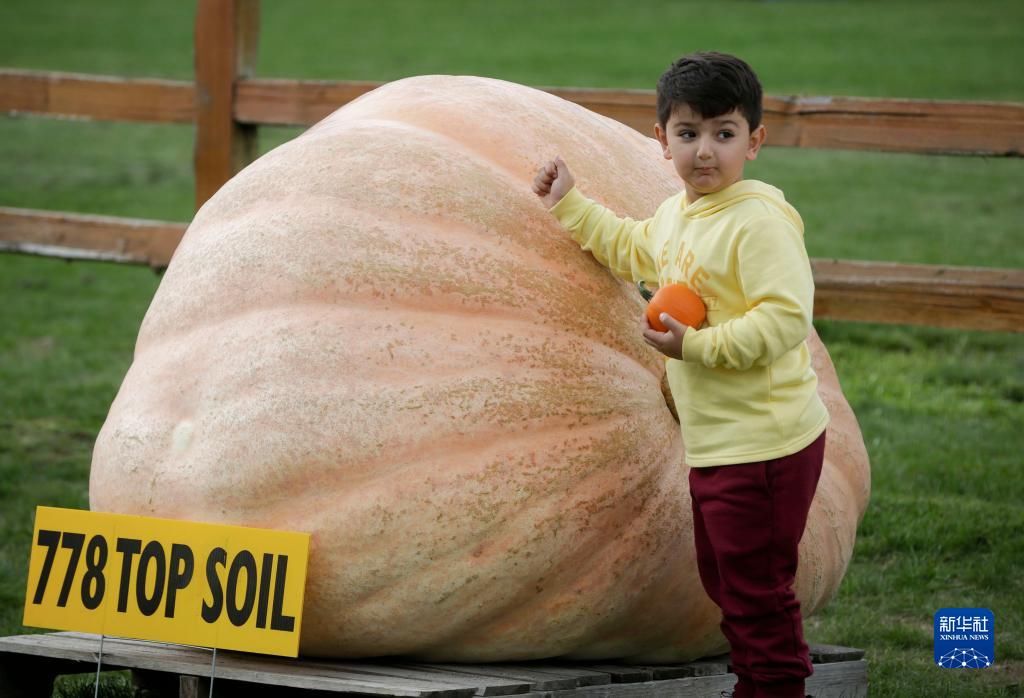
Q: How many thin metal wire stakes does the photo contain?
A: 2